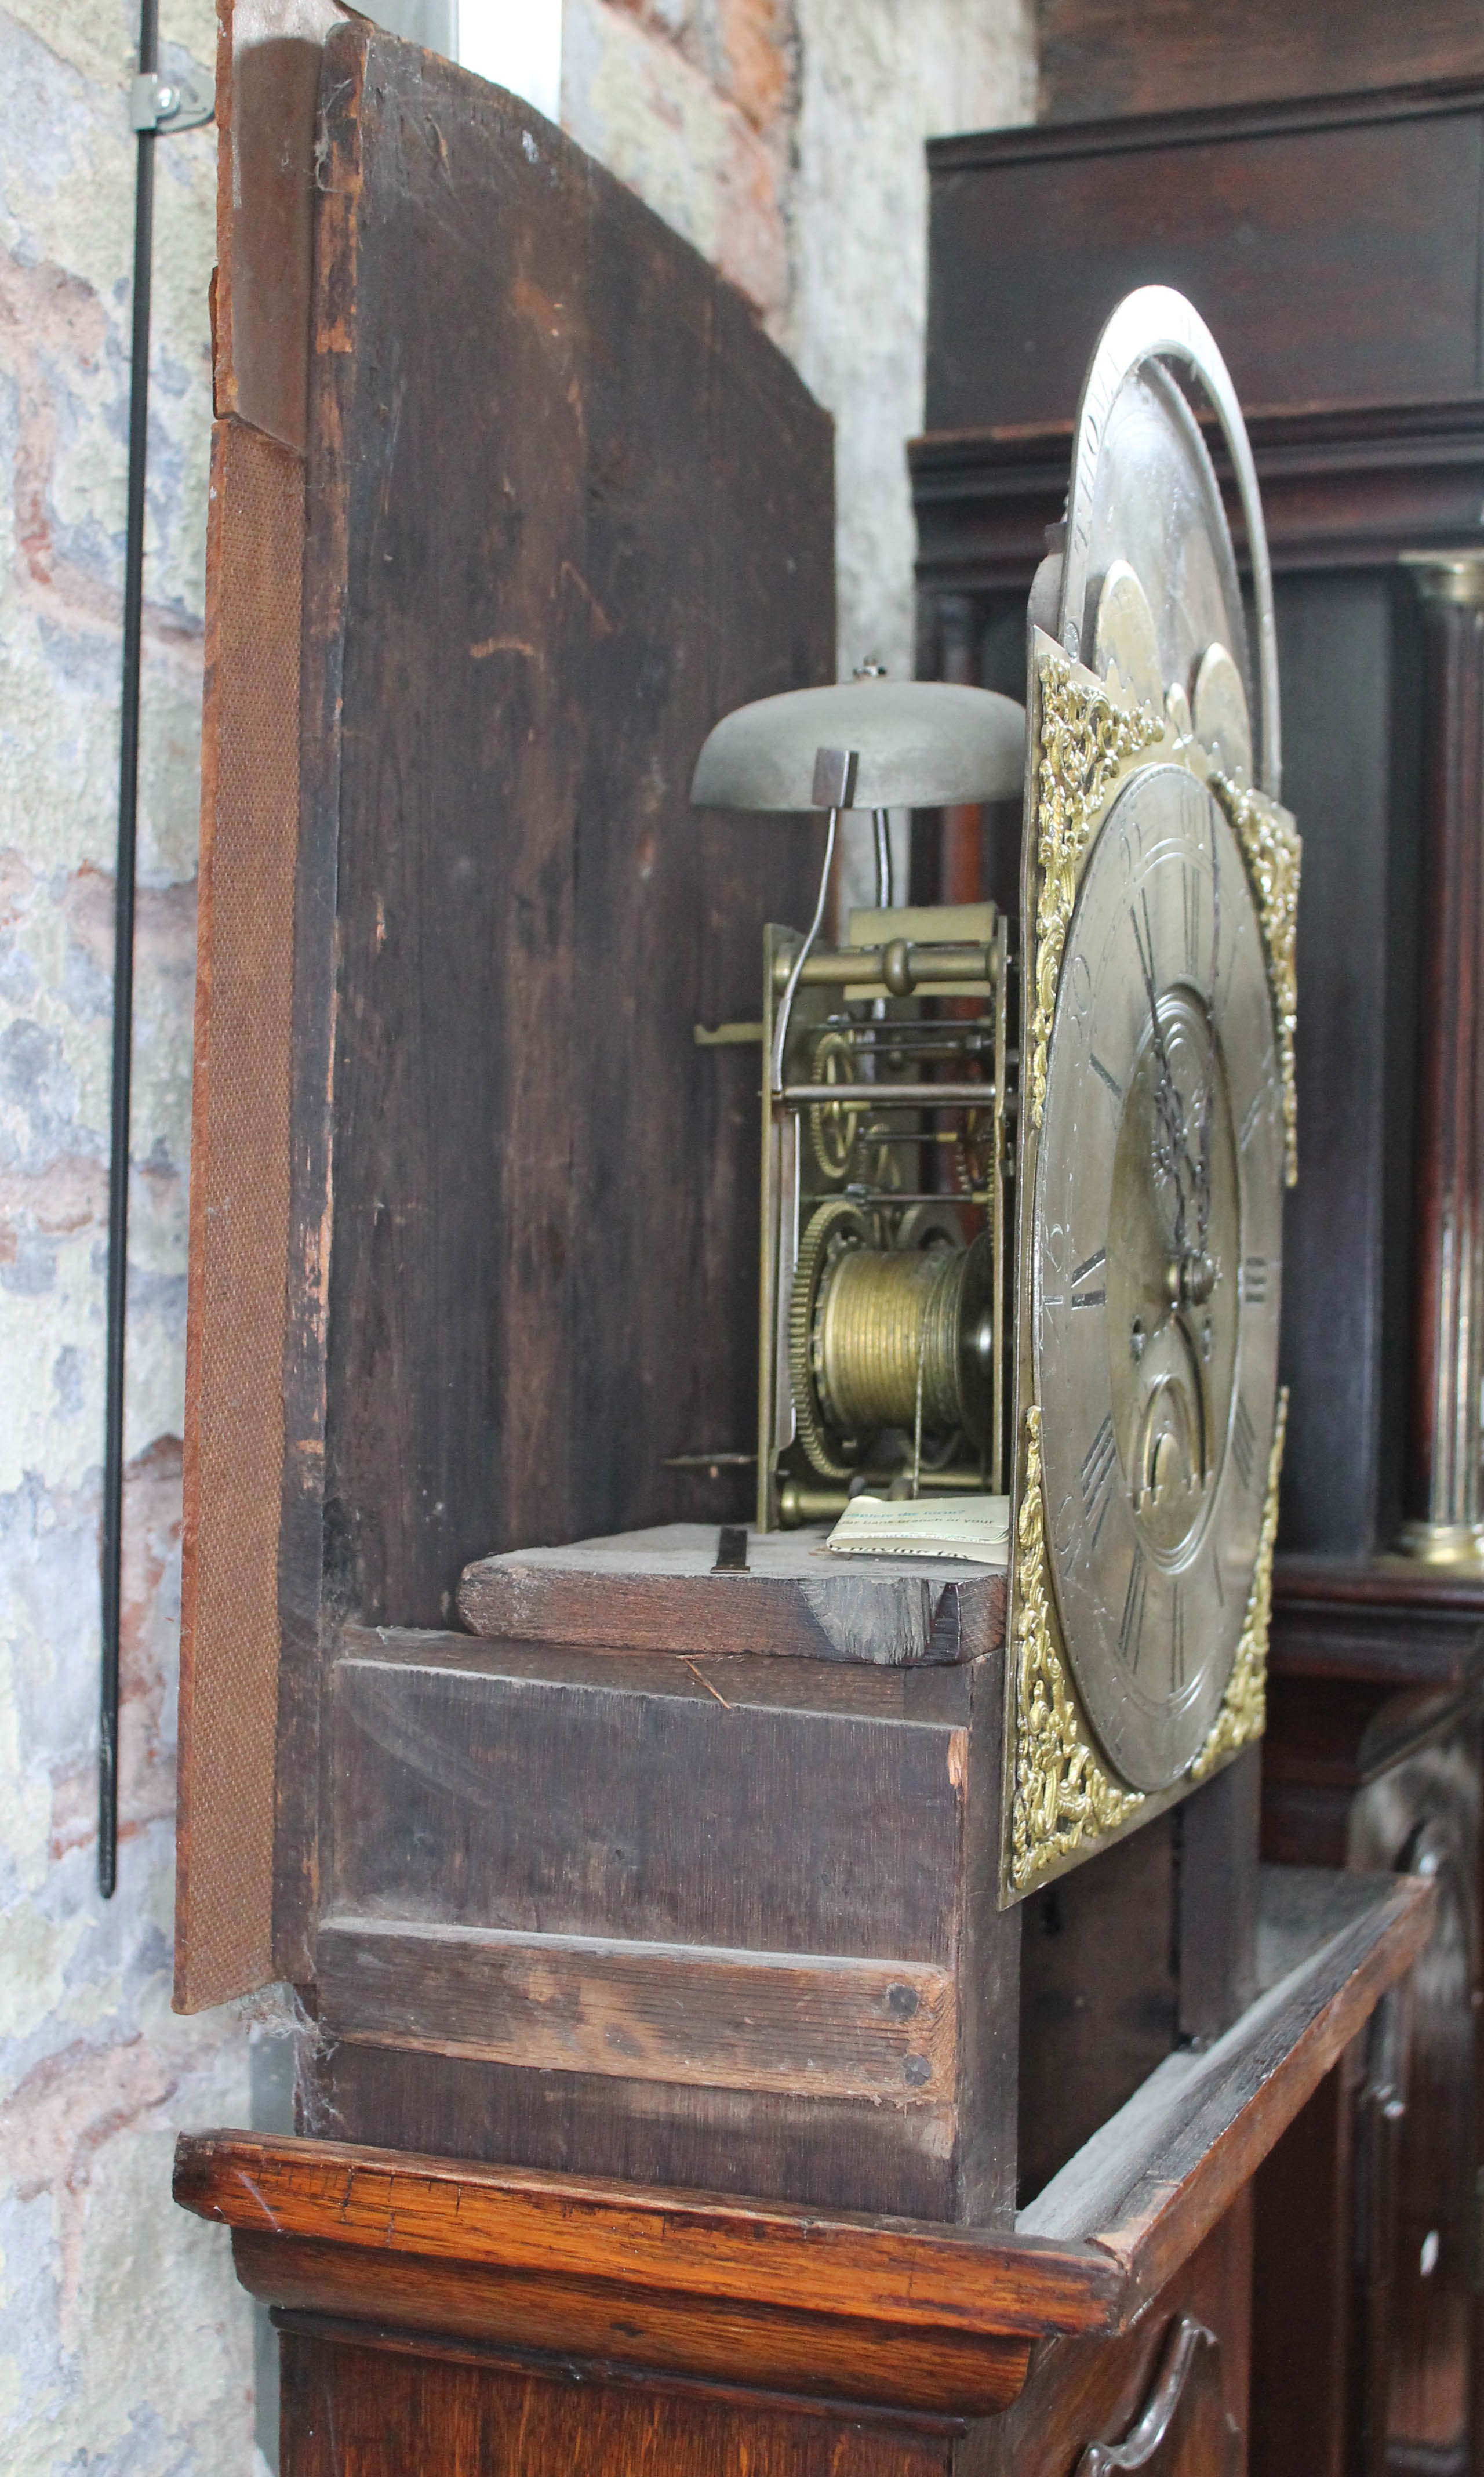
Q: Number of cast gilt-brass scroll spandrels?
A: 4